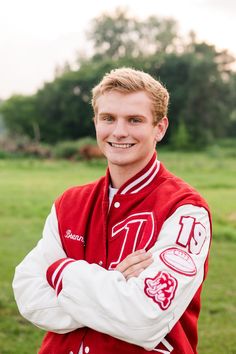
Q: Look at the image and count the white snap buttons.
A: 2